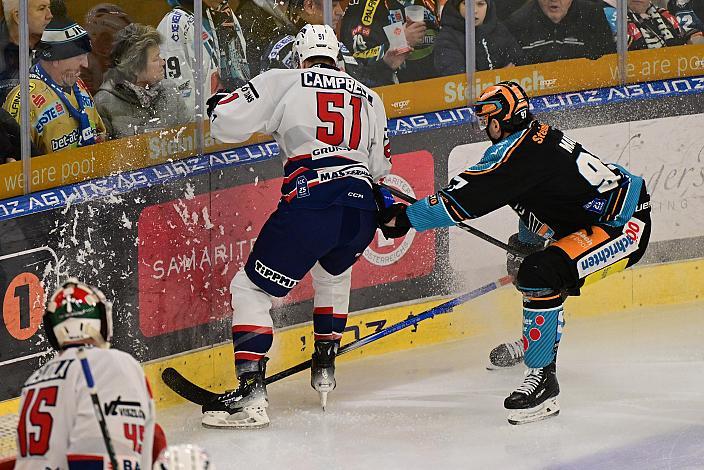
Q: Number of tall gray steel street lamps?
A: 0